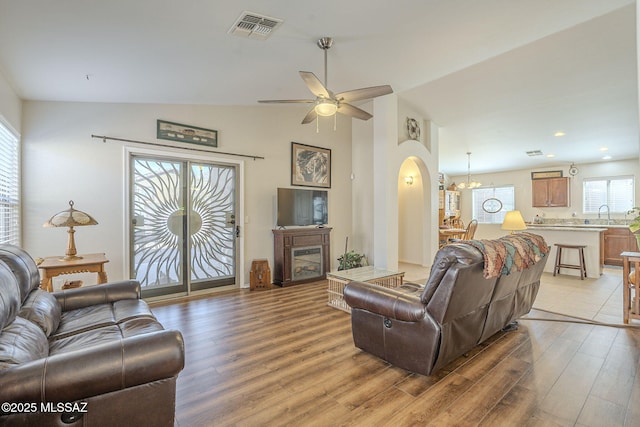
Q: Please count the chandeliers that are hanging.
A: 1